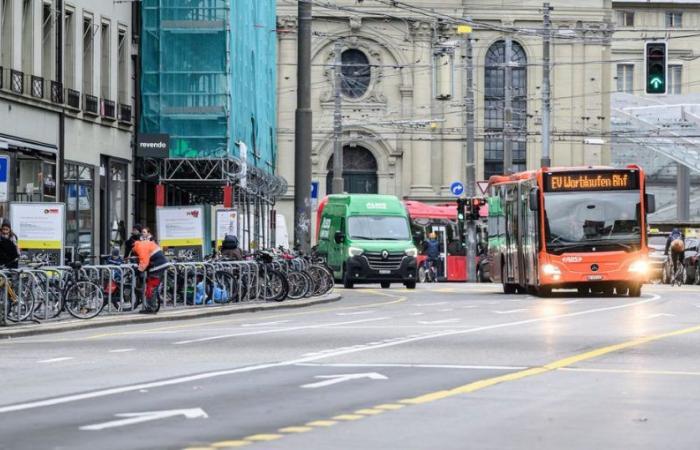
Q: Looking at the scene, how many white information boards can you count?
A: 3